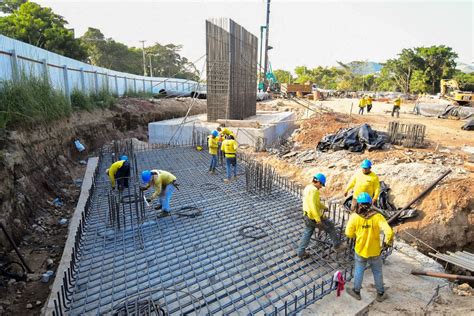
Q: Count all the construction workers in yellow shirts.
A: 11